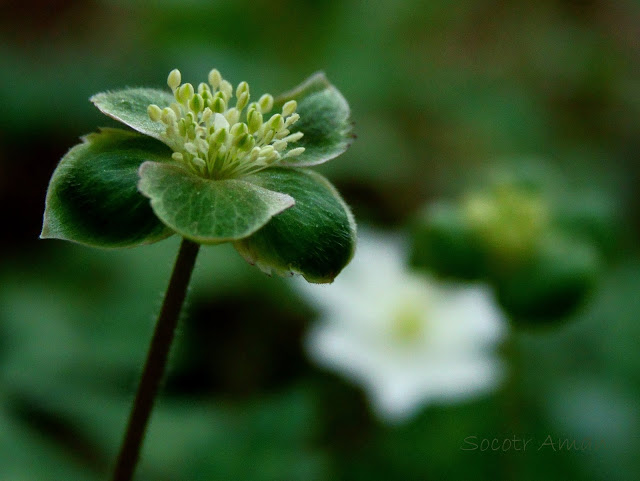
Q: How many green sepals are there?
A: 5